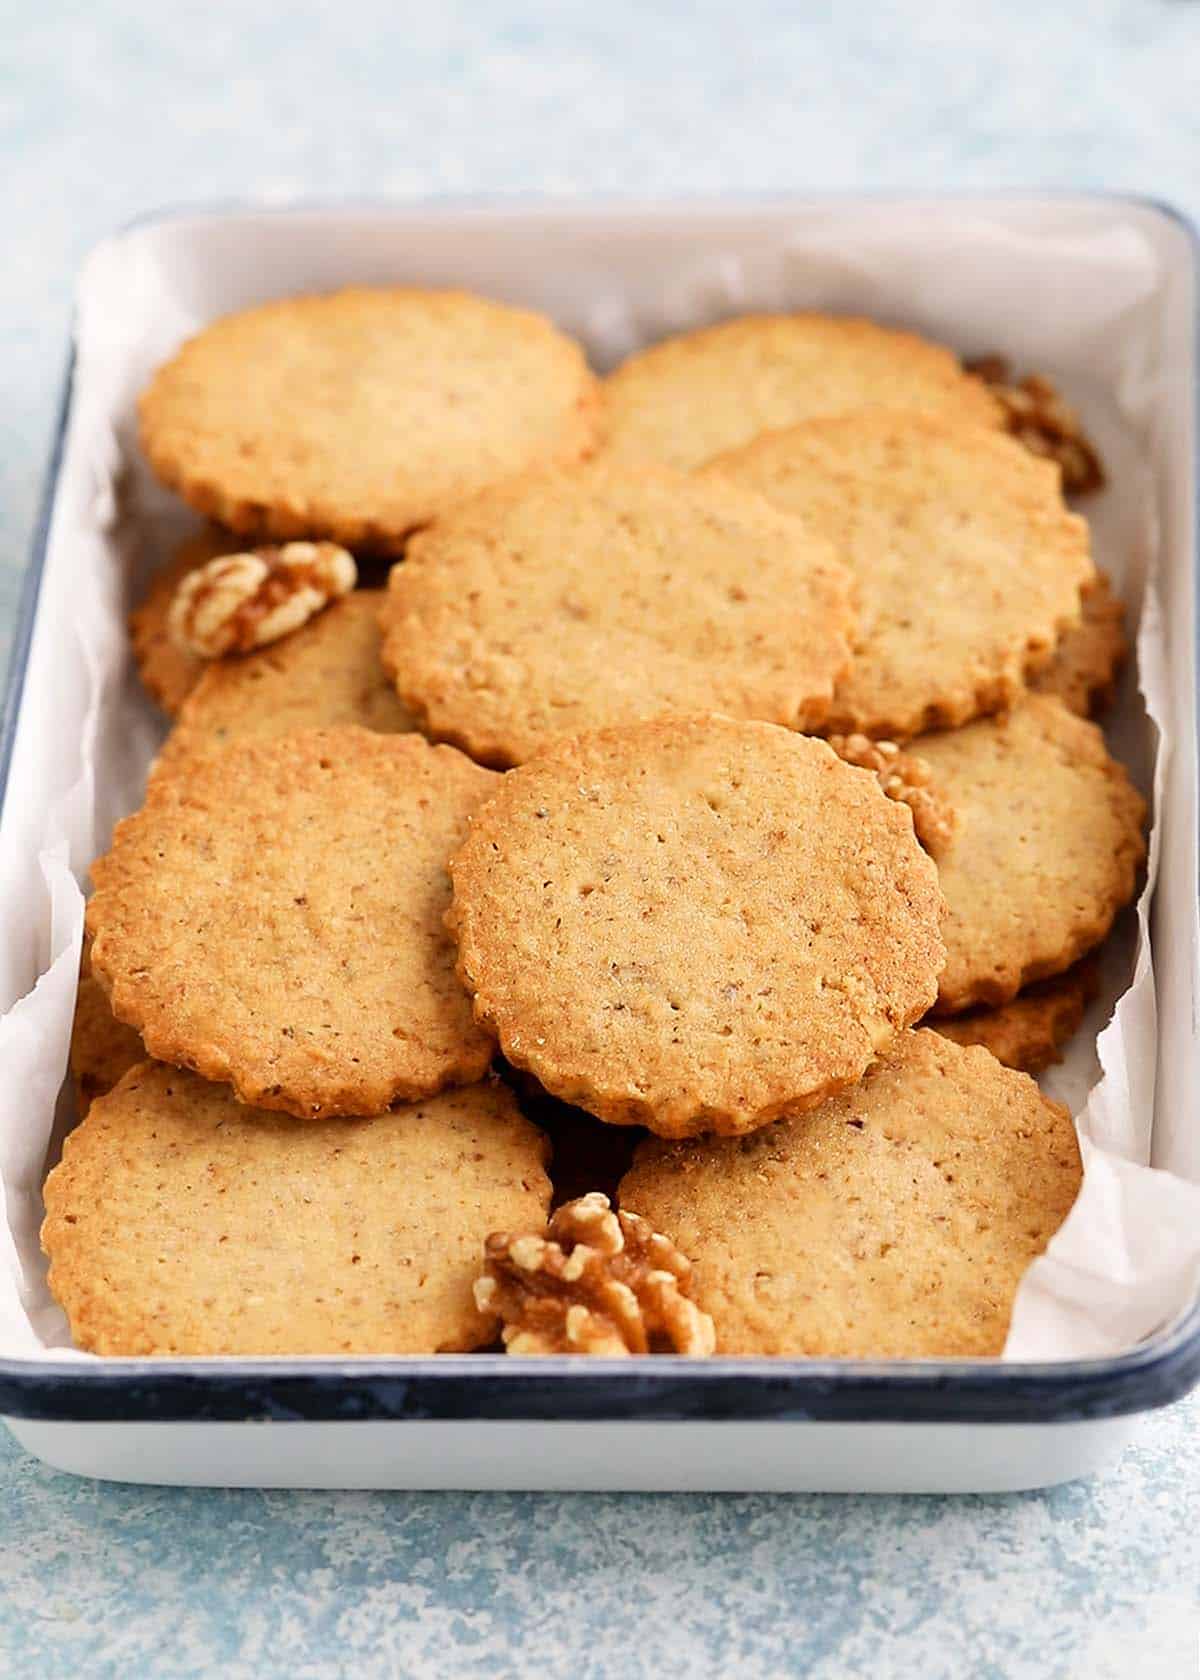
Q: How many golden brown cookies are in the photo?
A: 14